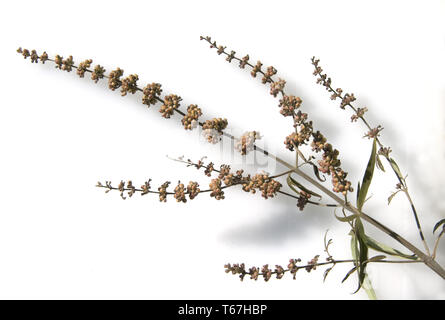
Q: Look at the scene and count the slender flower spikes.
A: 6